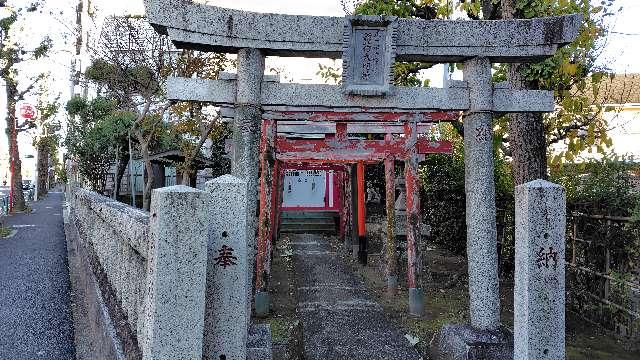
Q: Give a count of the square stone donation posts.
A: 3